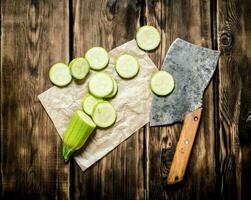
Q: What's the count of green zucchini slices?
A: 10